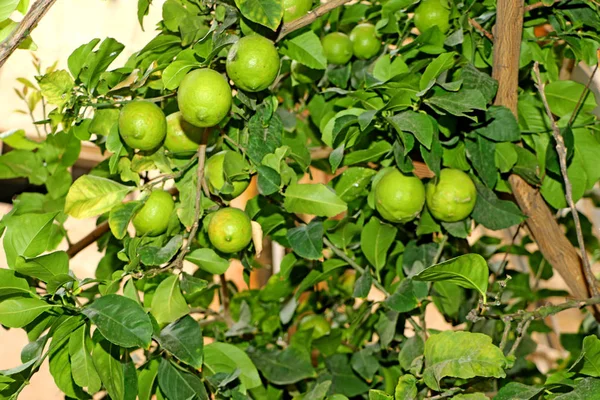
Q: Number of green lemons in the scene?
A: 13